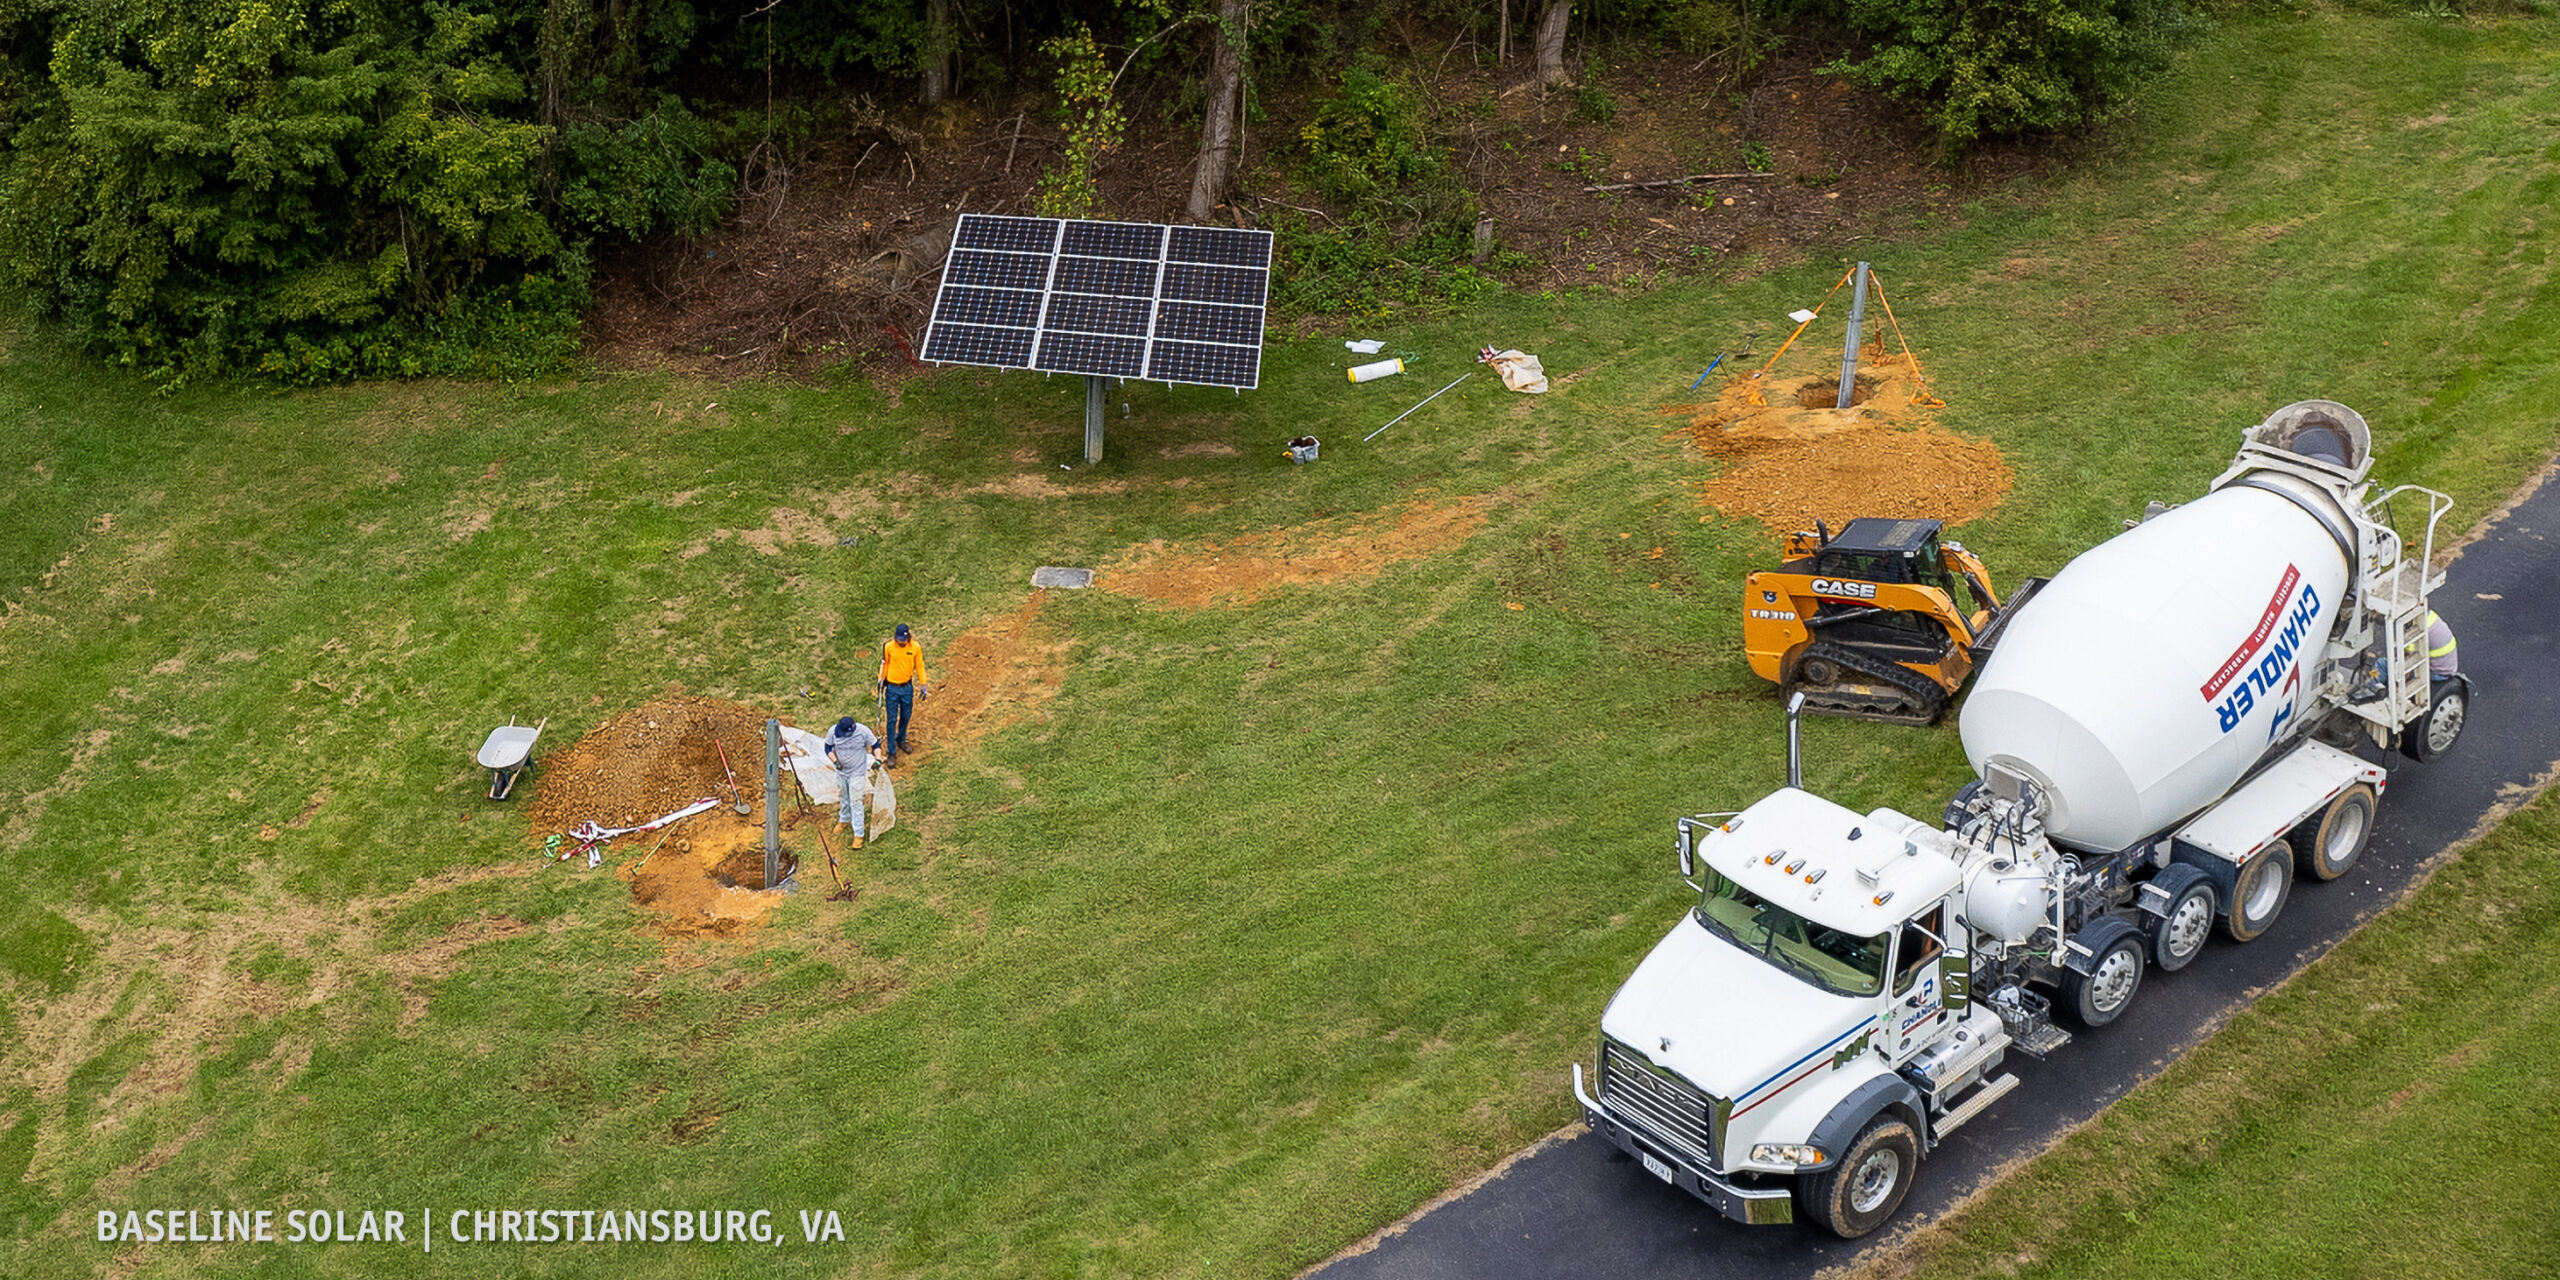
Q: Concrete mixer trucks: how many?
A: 1